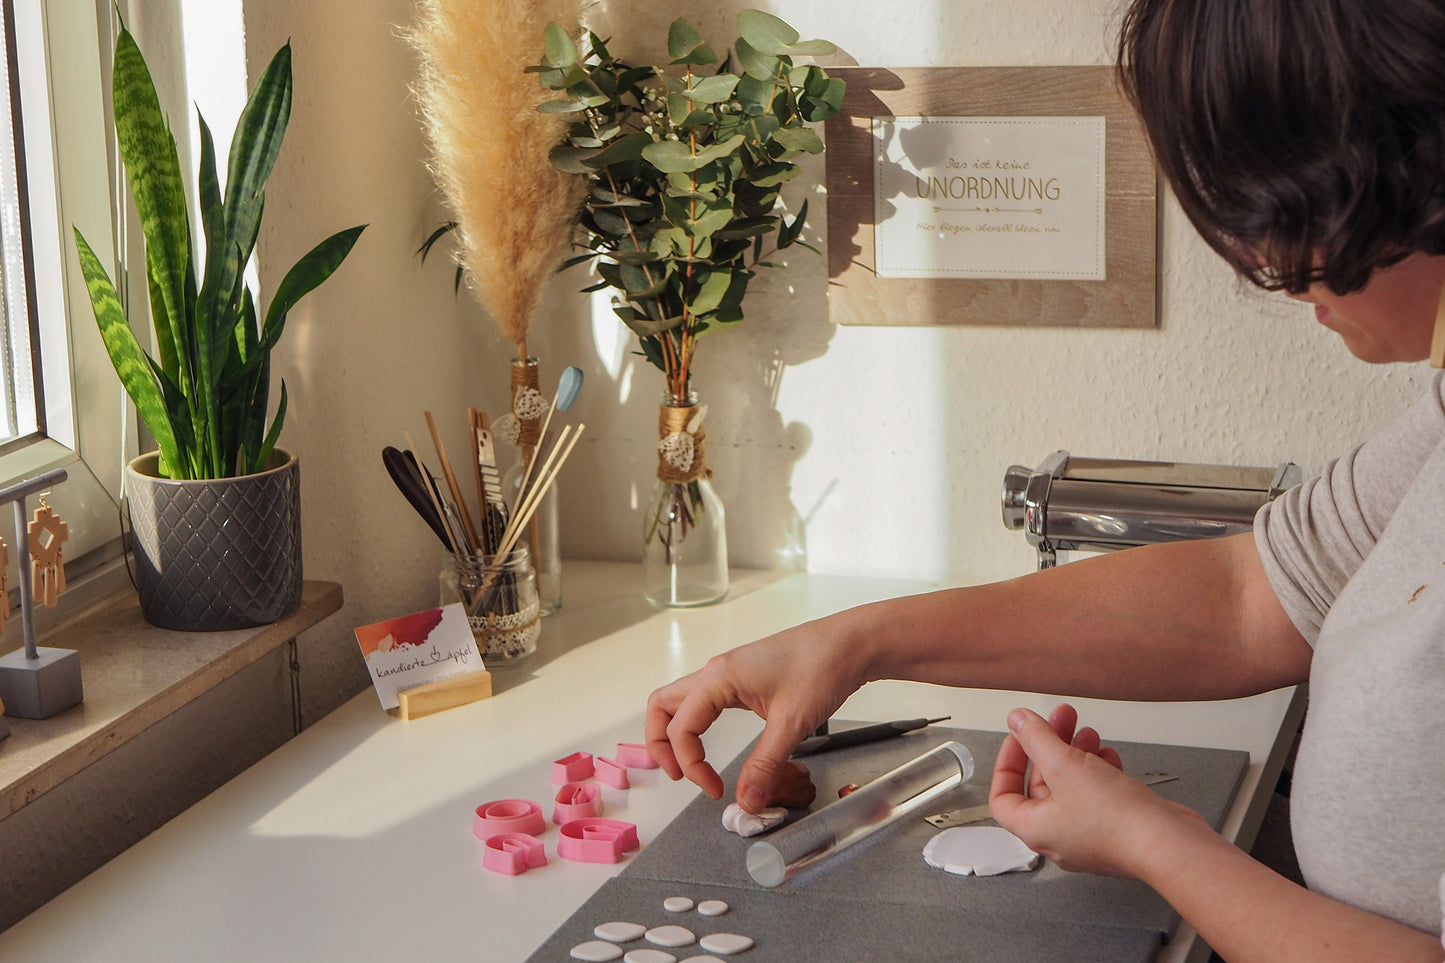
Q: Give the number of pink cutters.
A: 7